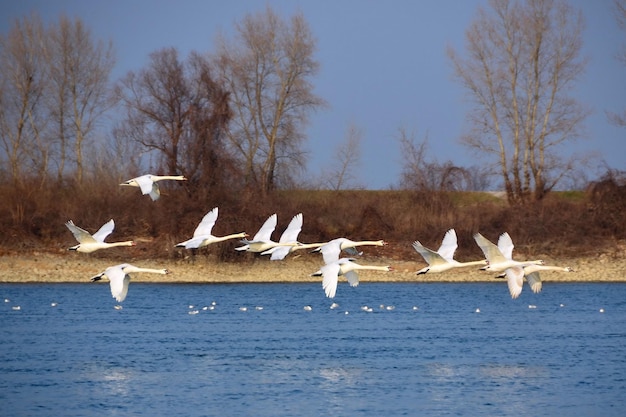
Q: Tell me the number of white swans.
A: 11